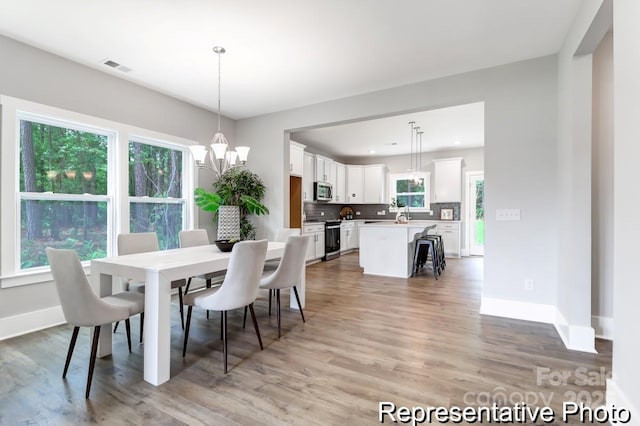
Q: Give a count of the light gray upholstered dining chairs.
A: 6